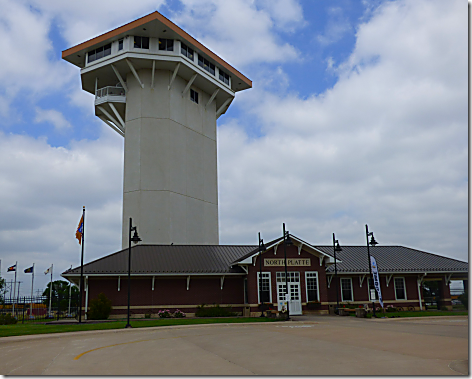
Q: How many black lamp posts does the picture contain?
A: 5